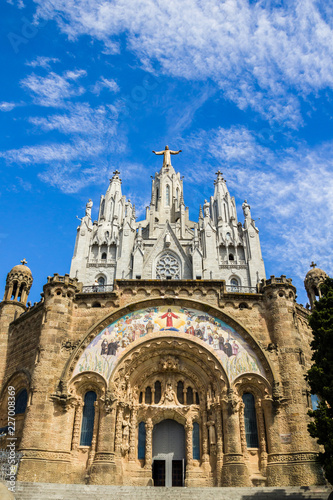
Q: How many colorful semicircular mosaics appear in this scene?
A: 1